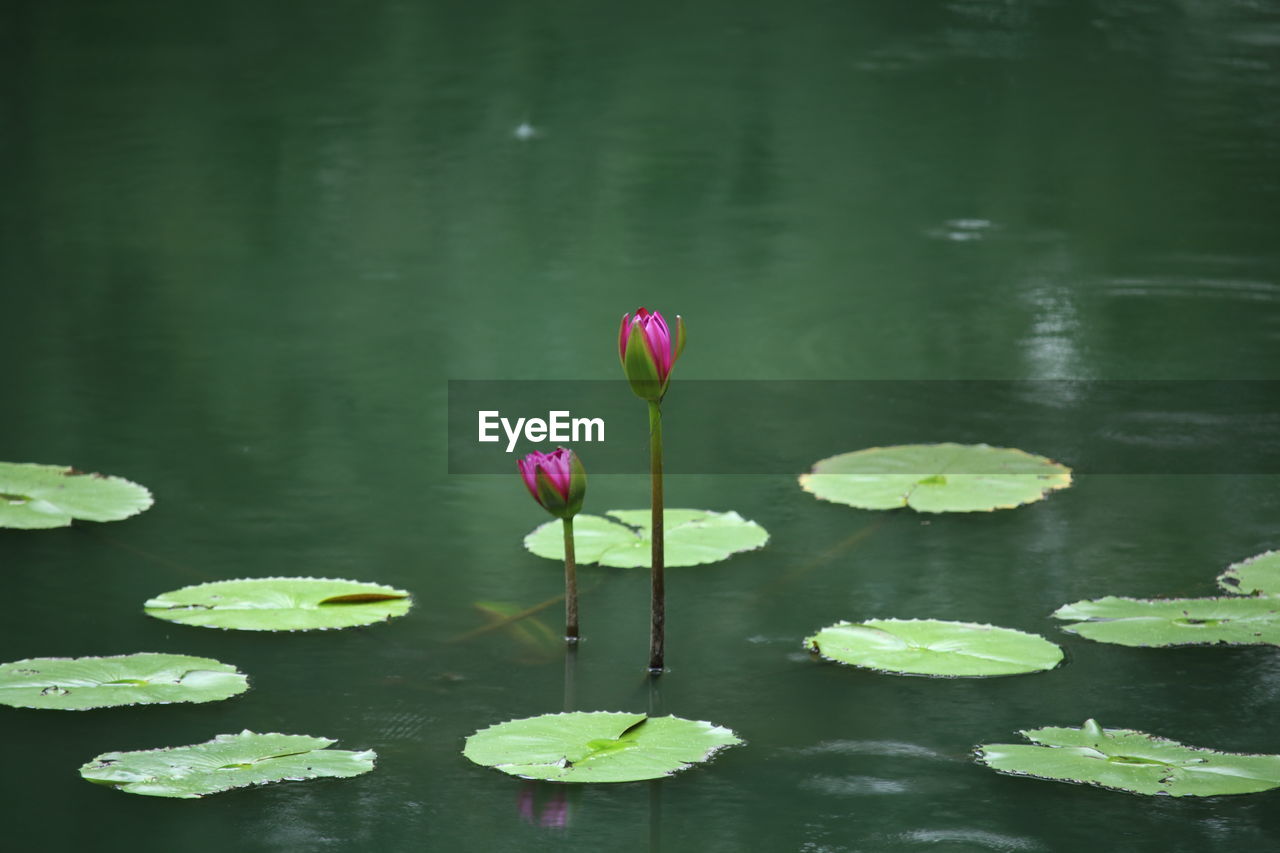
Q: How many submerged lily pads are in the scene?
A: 1